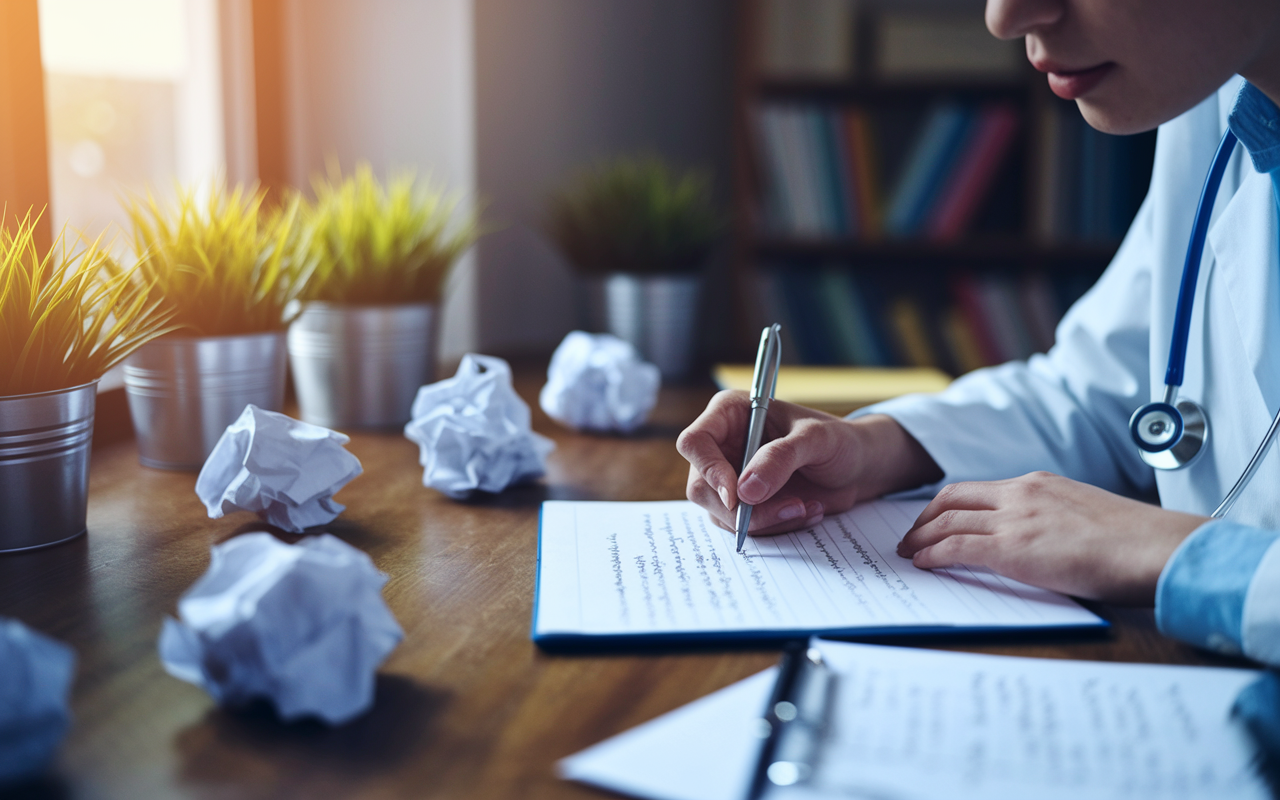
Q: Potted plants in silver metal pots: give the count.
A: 4